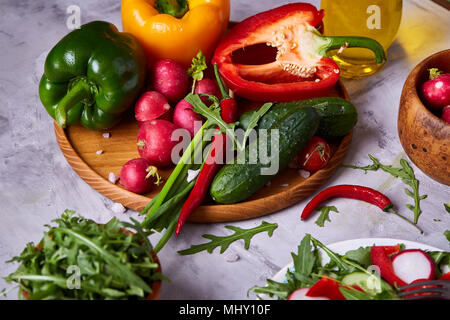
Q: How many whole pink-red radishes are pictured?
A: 8